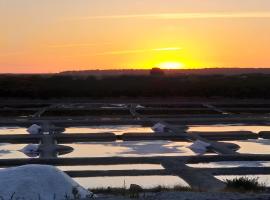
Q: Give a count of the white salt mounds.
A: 5